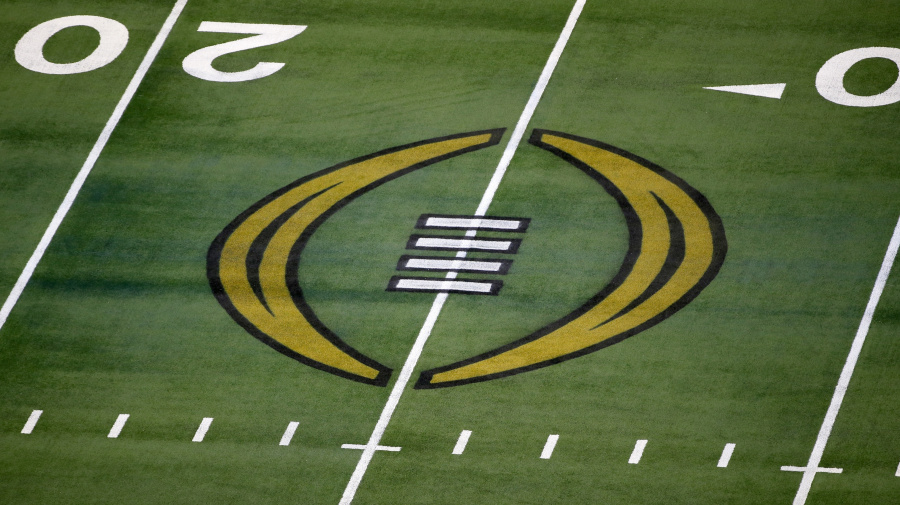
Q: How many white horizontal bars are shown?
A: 4